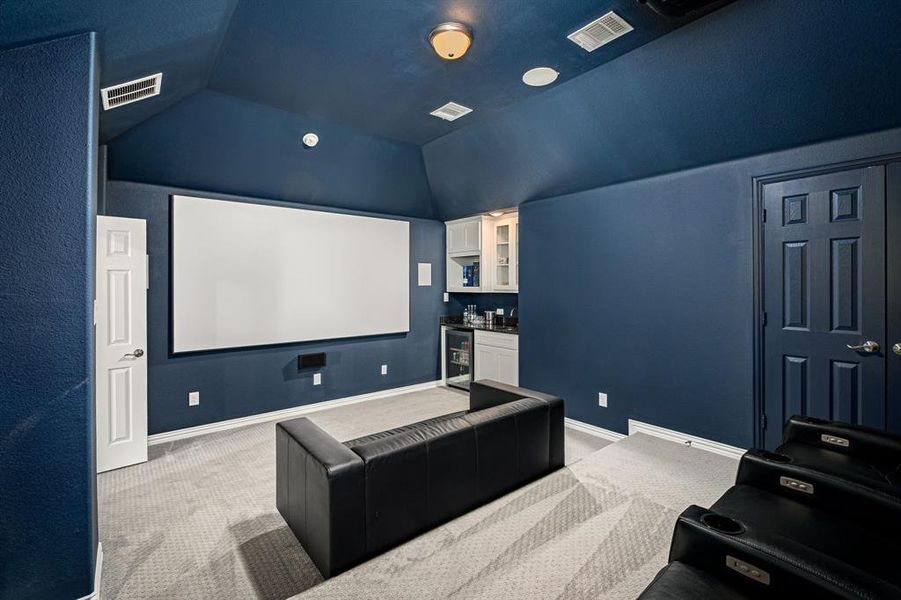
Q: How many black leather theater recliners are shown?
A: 3